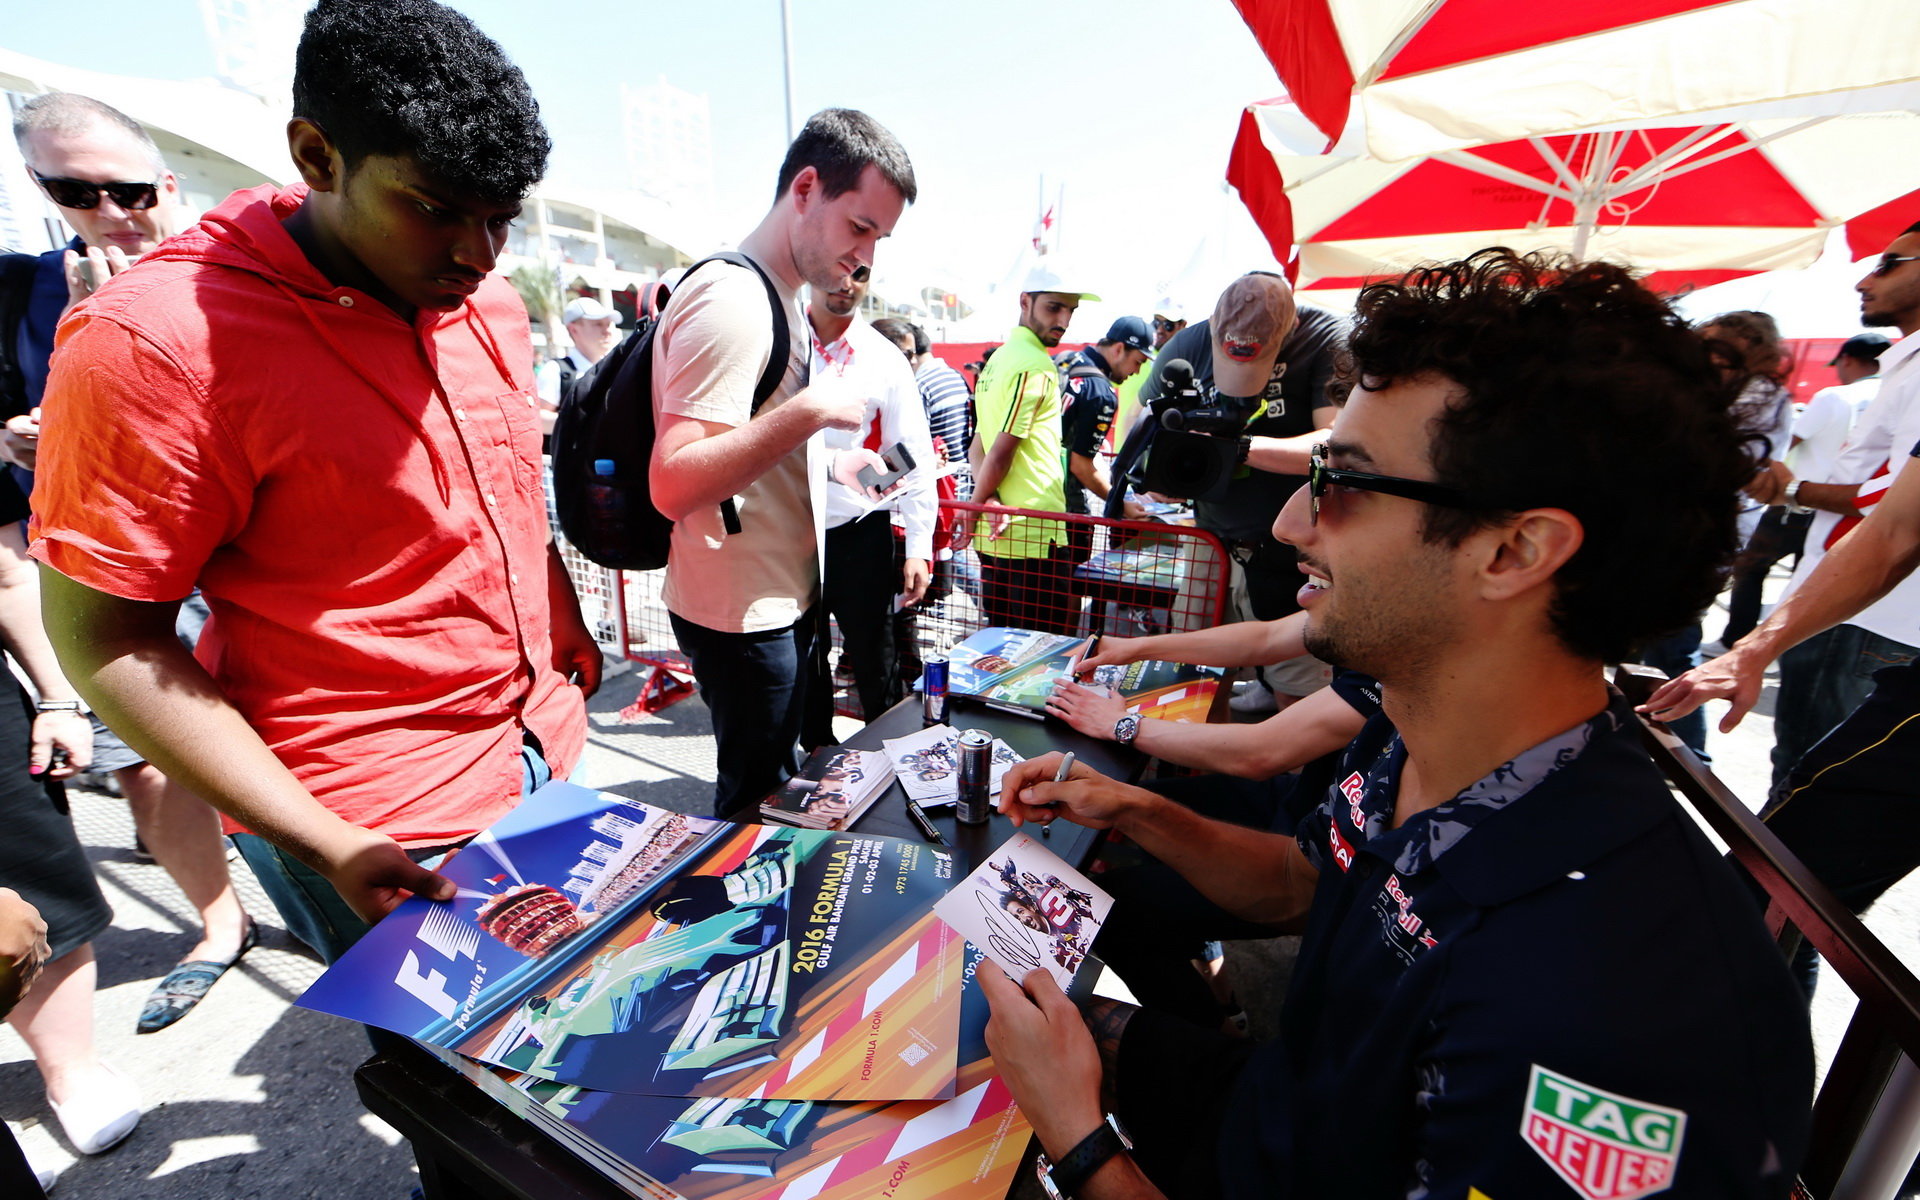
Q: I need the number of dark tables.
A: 2